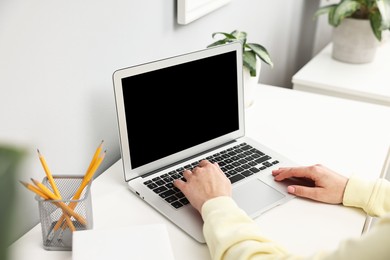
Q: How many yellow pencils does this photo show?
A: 5